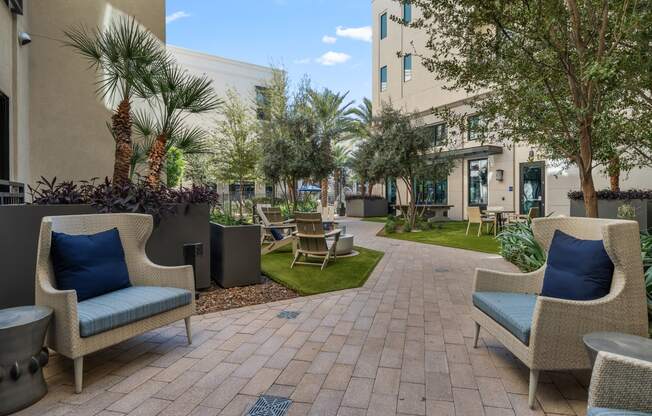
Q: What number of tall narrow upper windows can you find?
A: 4